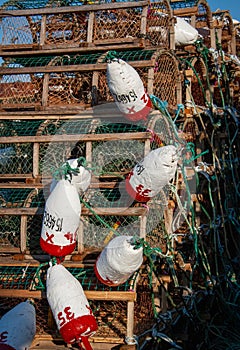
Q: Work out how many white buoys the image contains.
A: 8